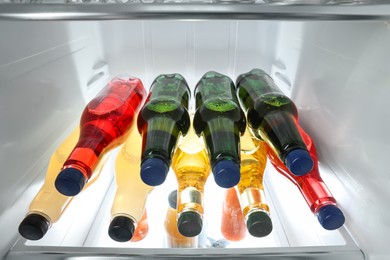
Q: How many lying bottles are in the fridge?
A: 9